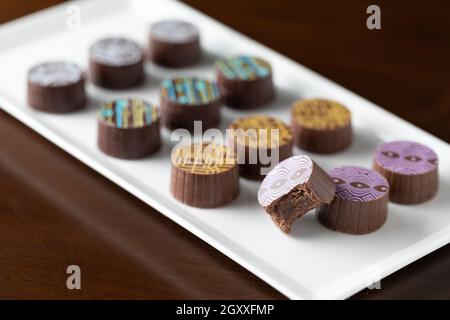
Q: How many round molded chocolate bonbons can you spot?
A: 12